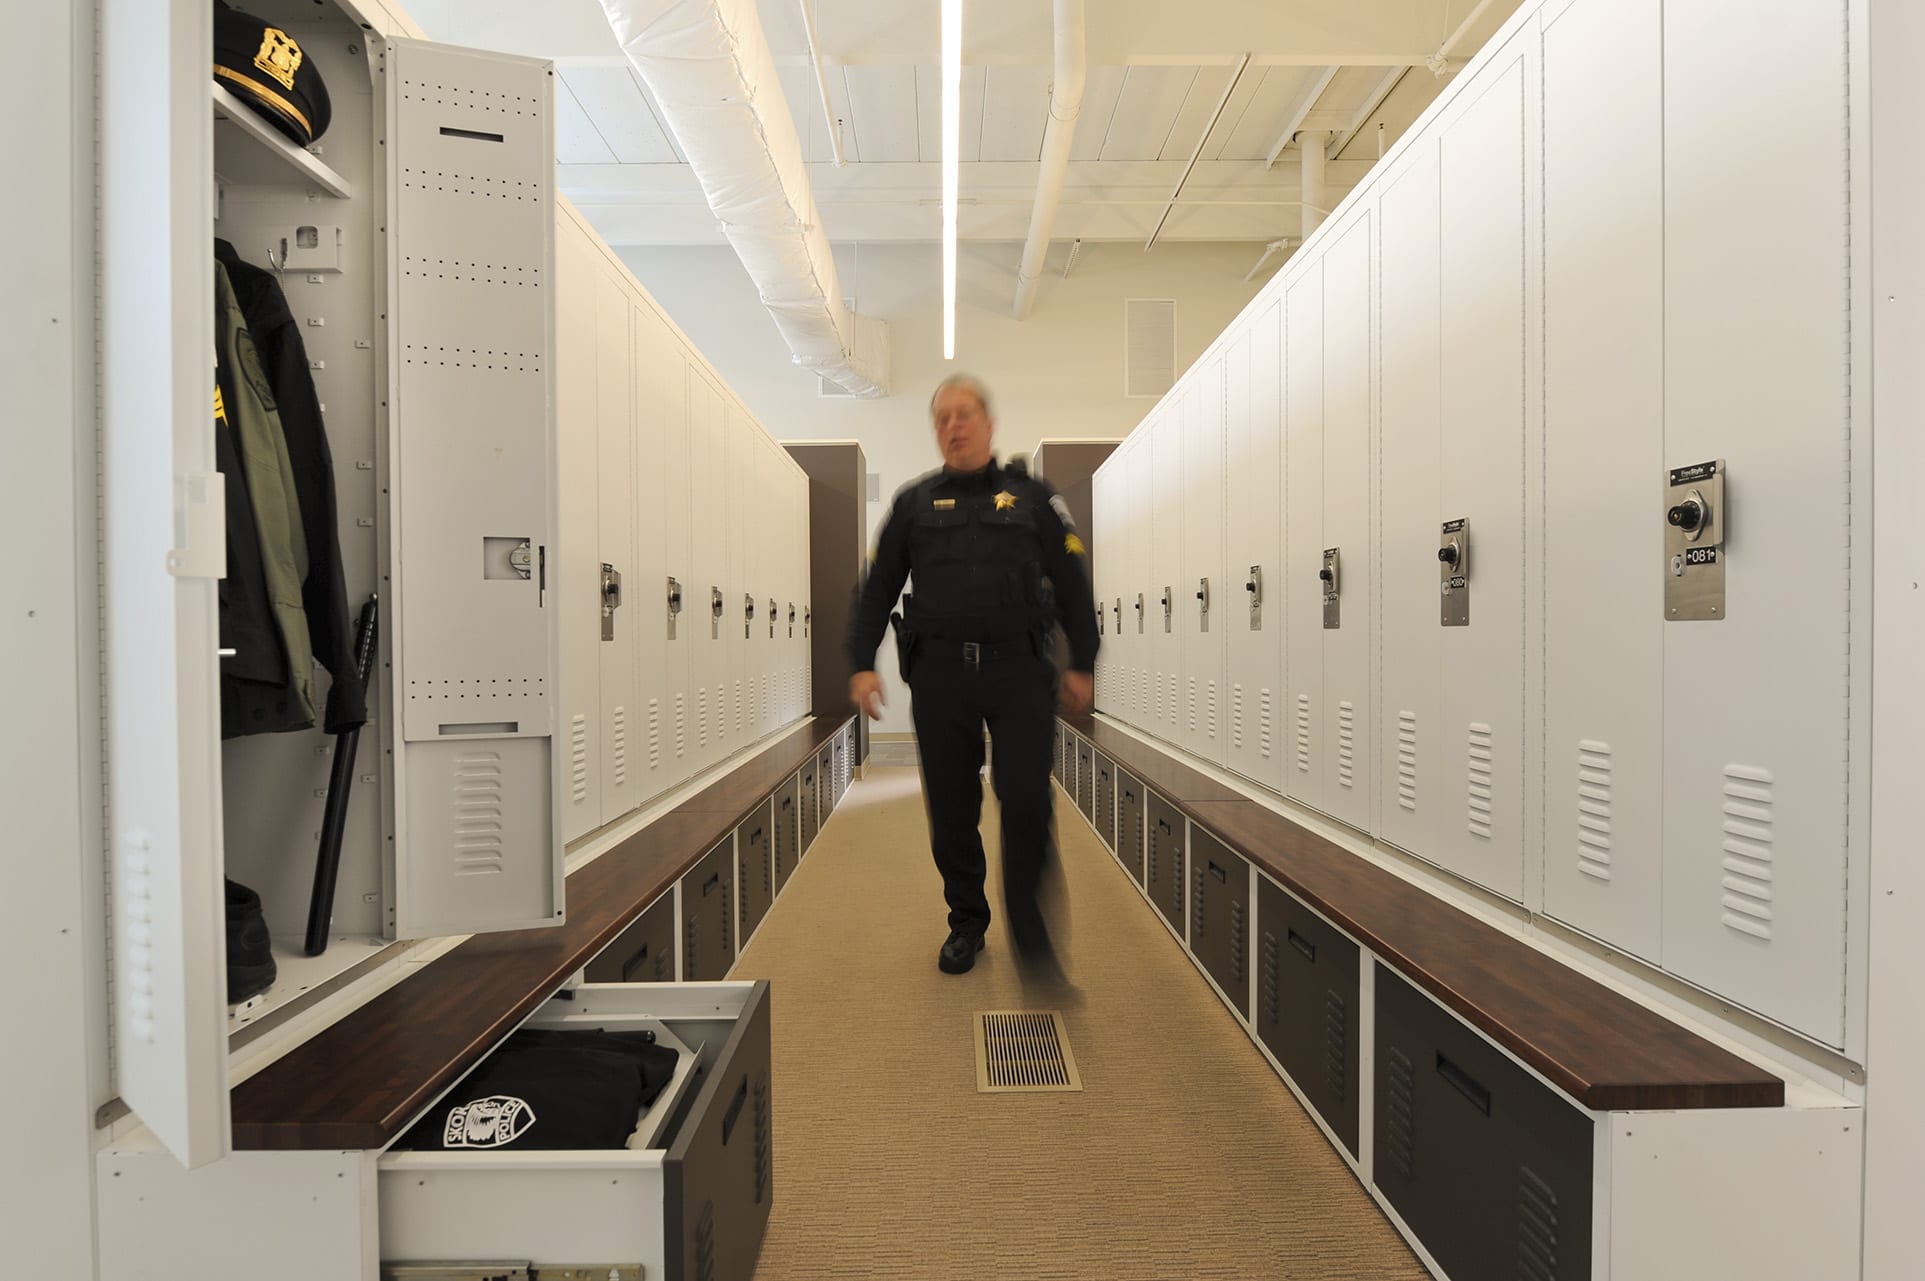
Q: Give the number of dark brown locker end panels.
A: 2